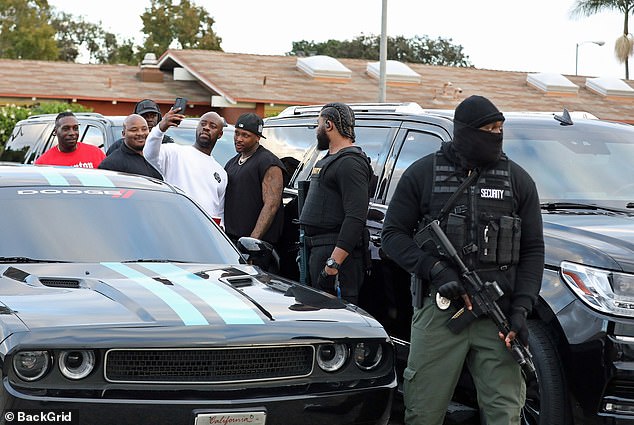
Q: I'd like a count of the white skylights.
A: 4